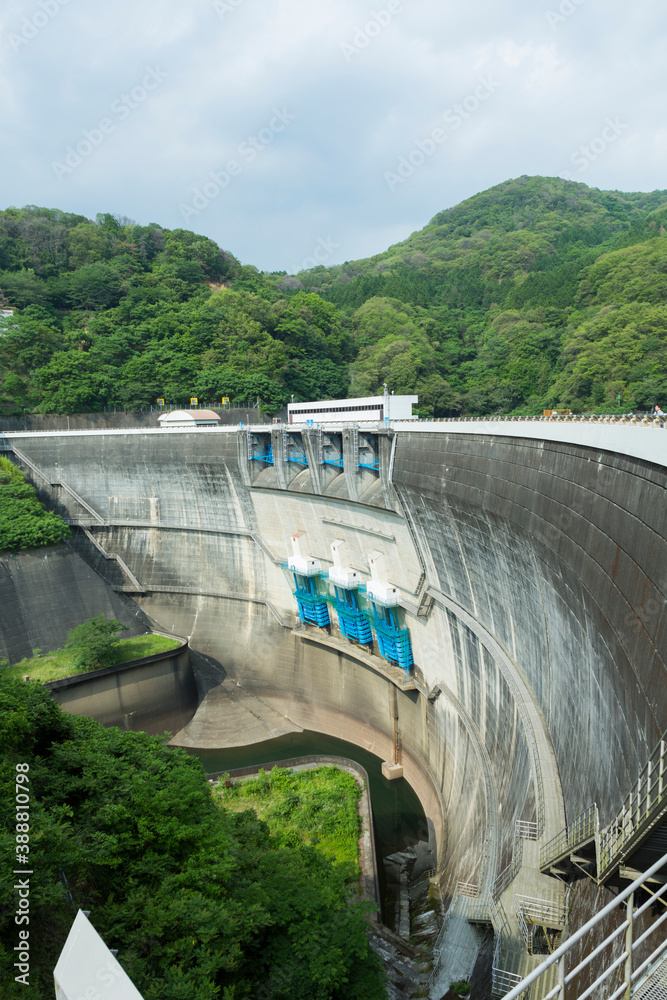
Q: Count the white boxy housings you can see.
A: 3